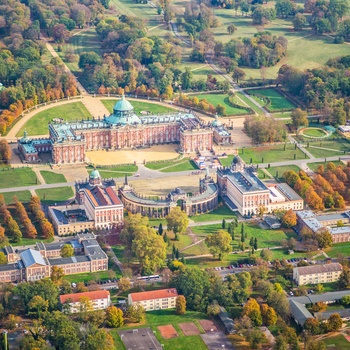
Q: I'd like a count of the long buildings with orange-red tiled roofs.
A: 2